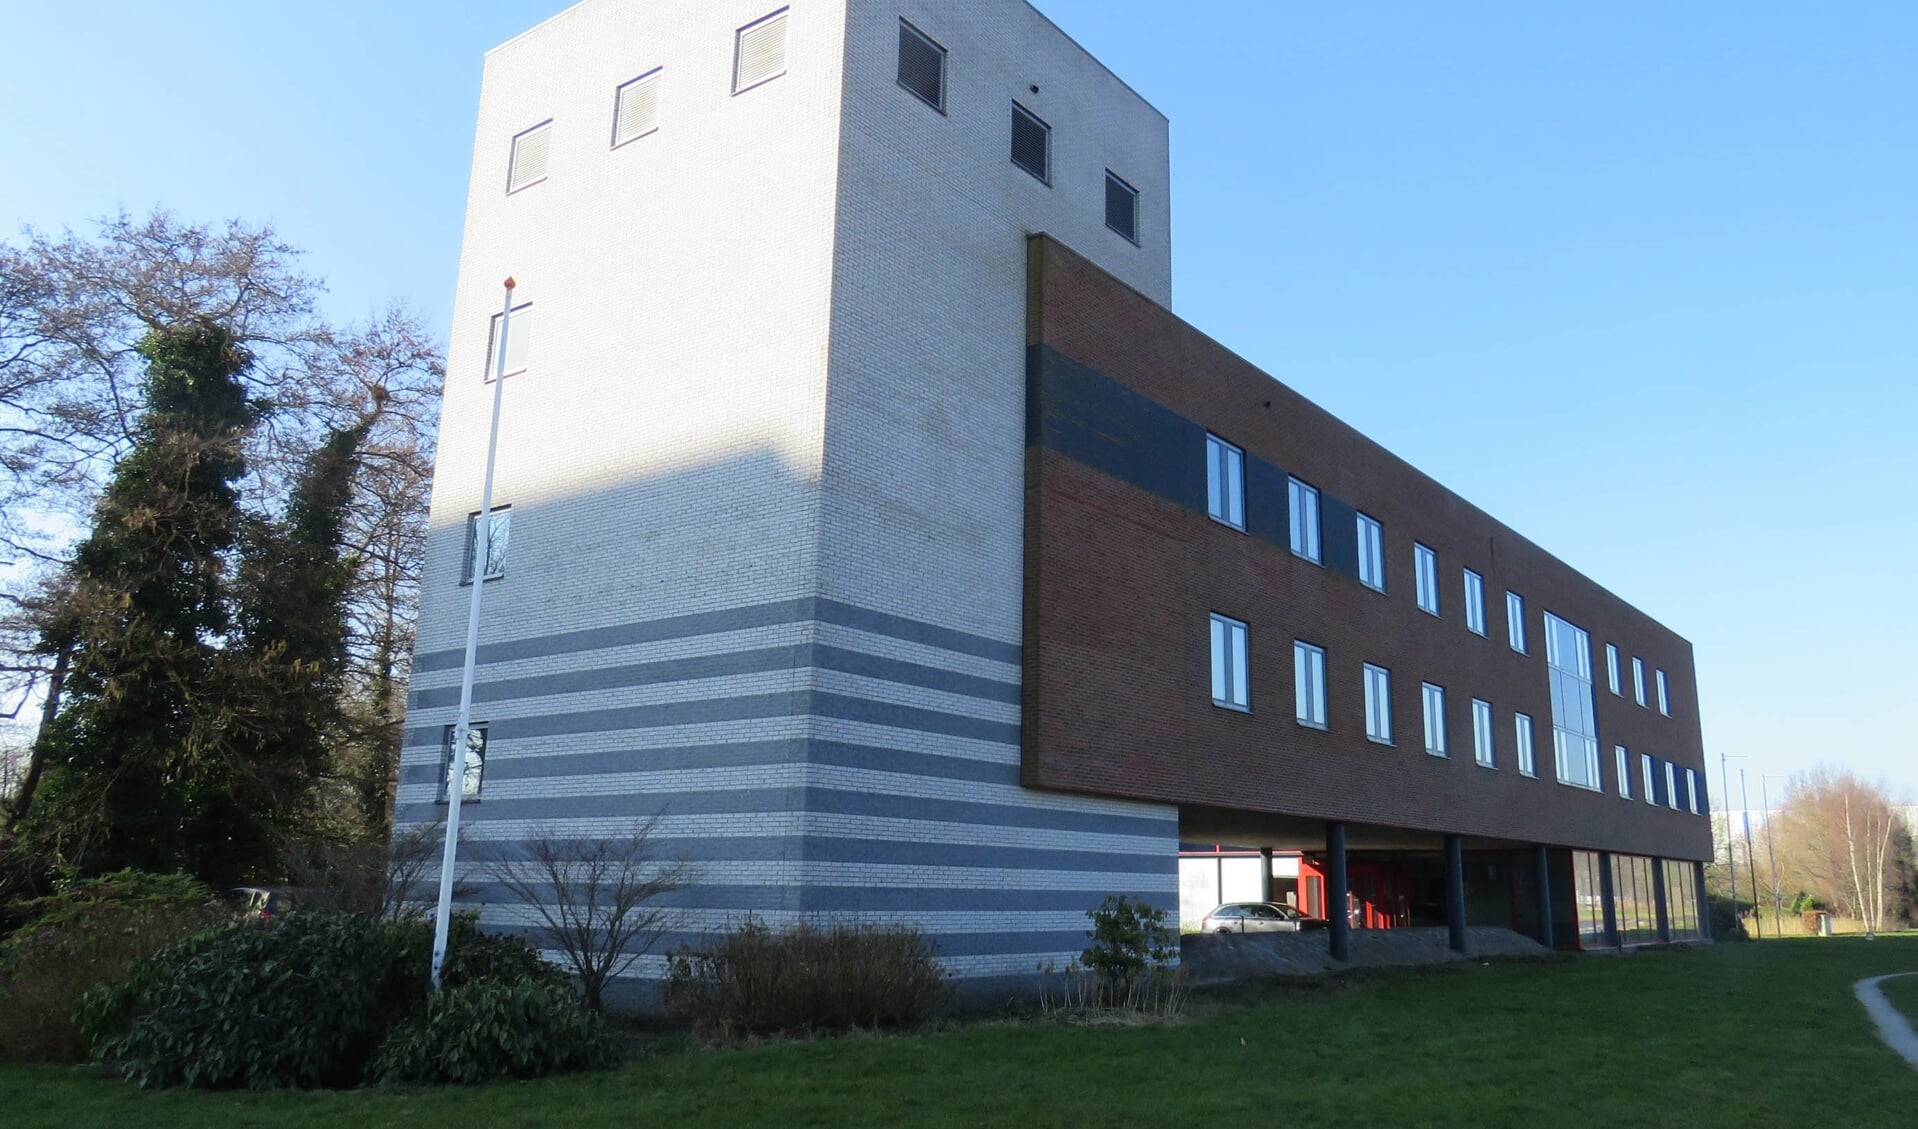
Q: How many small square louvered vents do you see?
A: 6